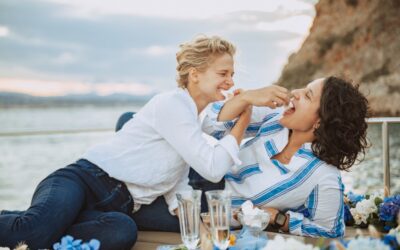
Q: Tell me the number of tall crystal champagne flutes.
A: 2